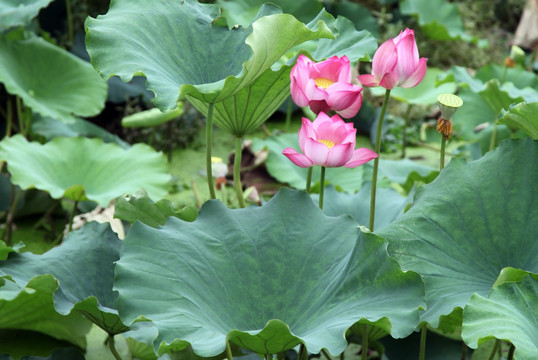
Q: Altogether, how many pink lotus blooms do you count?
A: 3